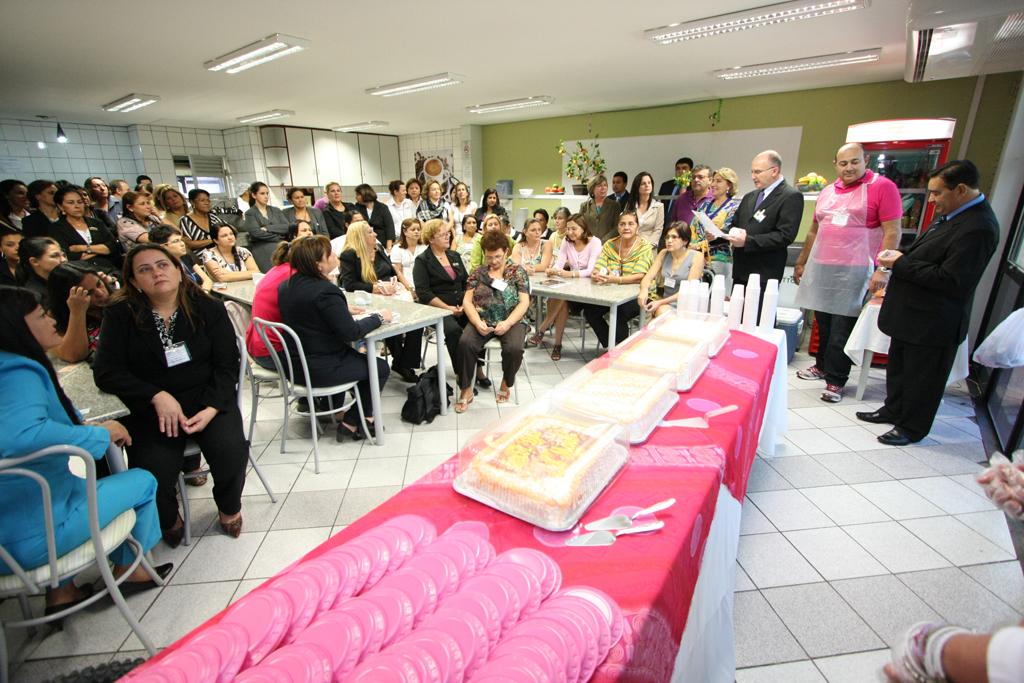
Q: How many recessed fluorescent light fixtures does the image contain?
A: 8